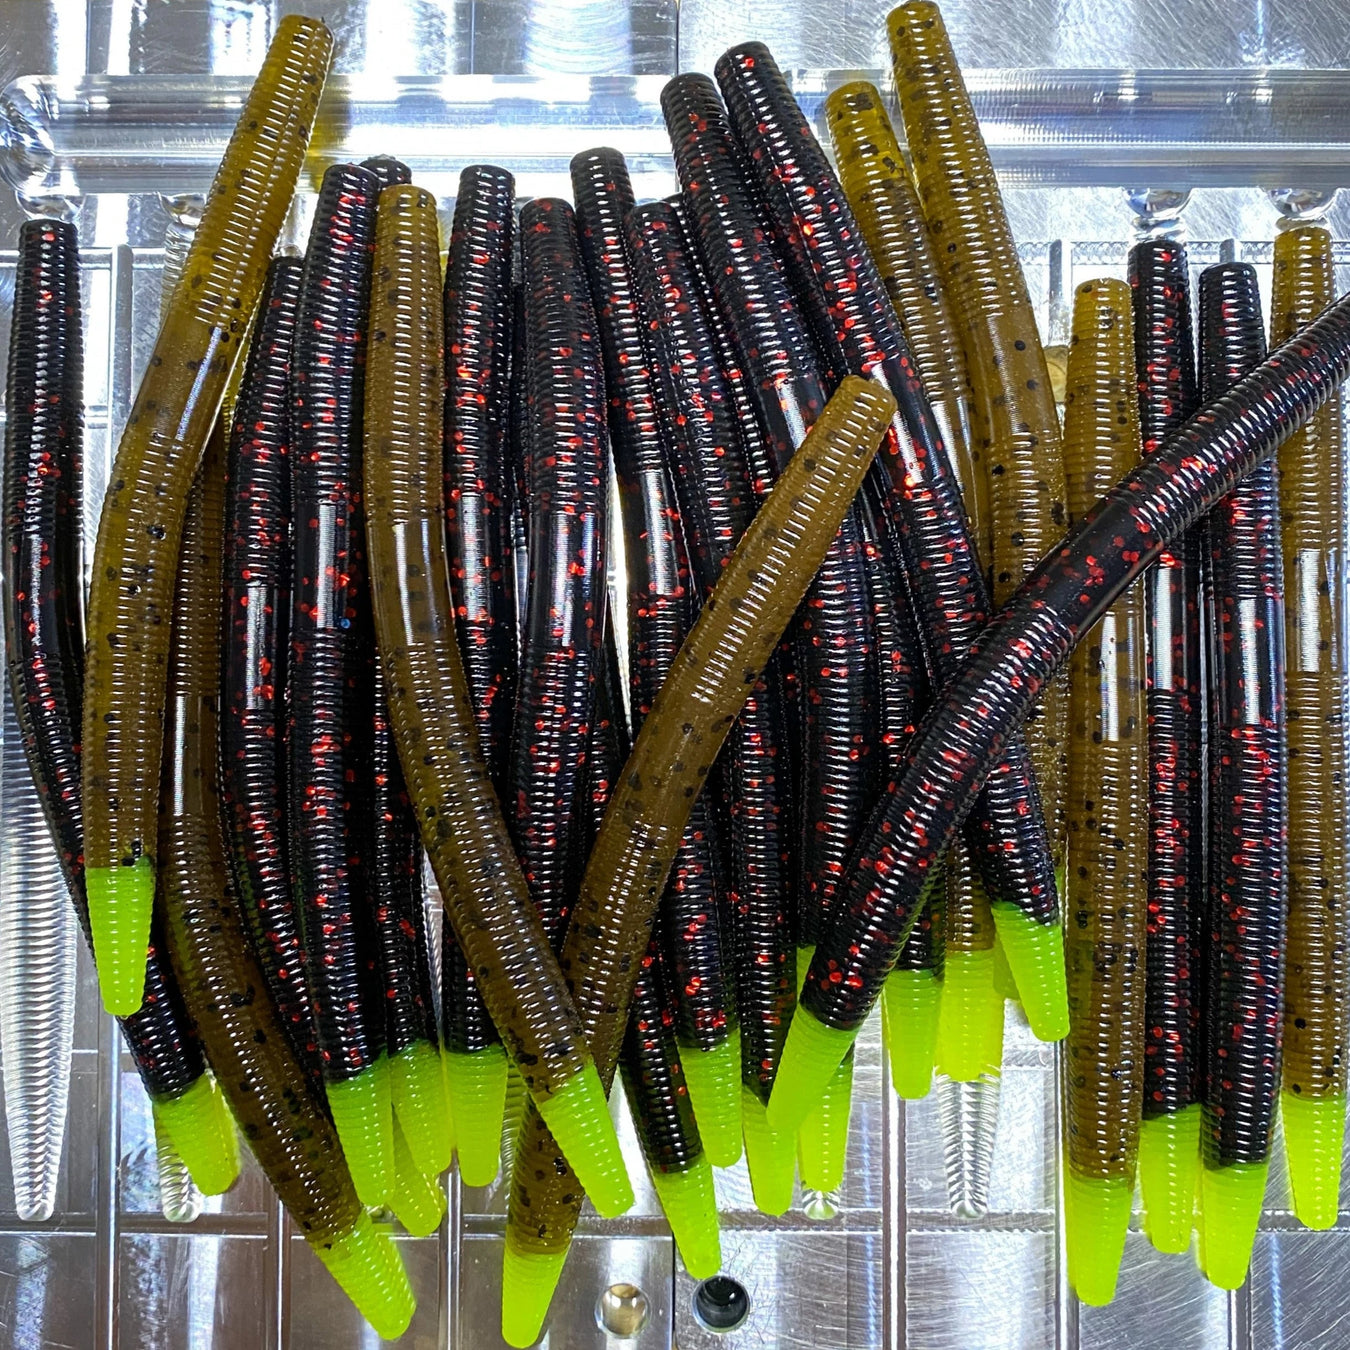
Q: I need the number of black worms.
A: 15